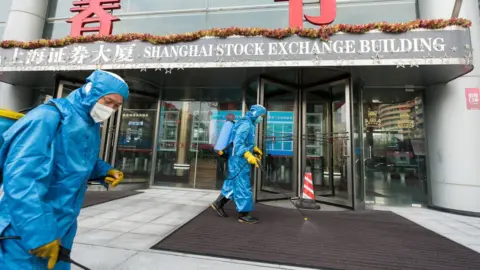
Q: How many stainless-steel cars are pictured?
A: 0